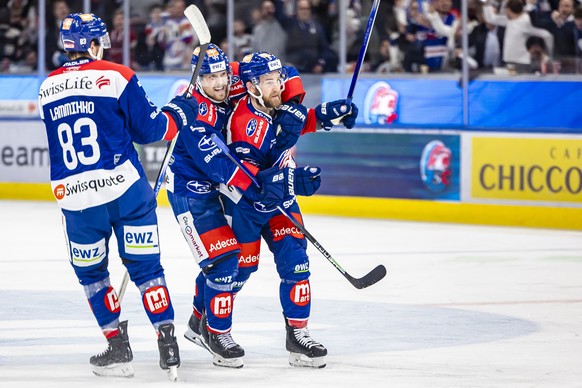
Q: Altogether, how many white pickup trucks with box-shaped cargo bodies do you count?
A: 0